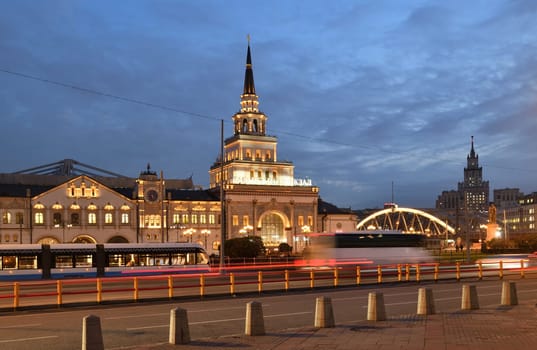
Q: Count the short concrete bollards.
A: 8